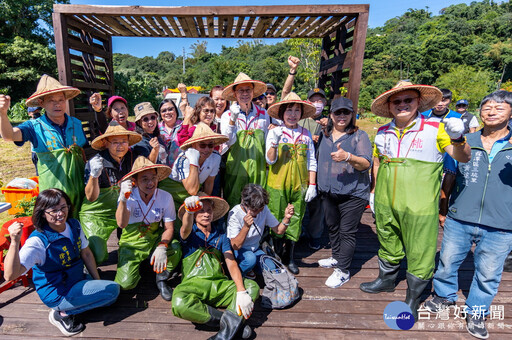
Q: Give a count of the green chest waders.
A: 8